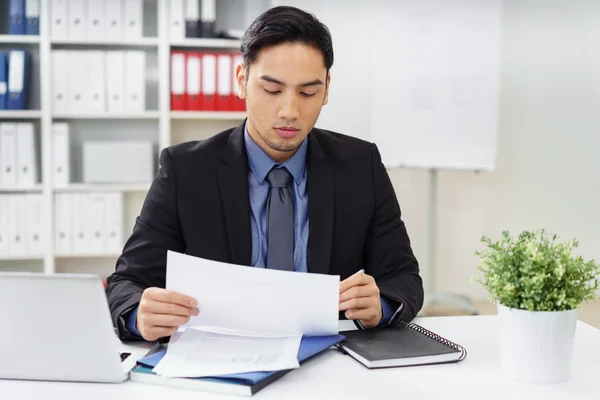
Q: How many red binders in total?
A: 5